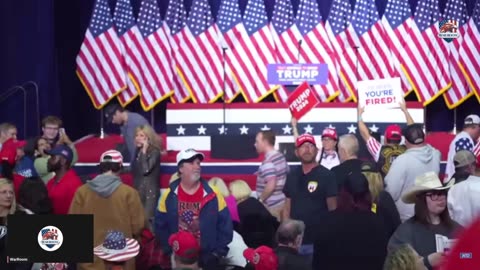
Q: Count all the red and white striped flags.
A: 15